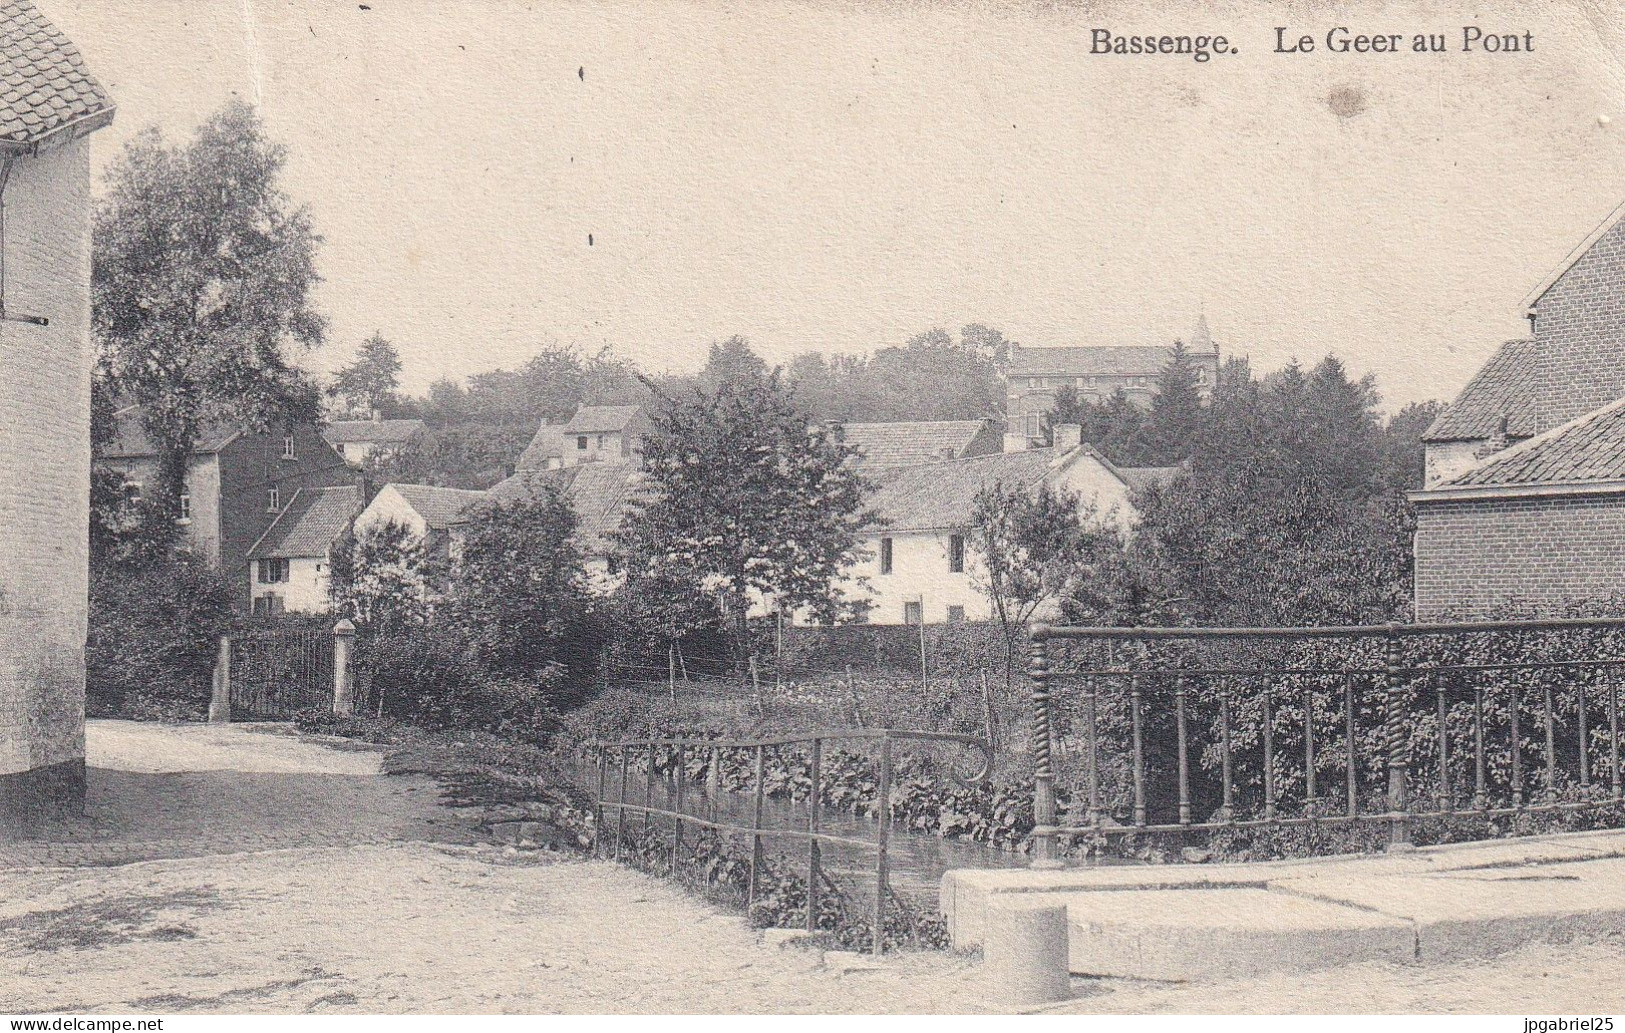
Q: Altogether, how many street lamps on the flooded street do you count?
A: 0